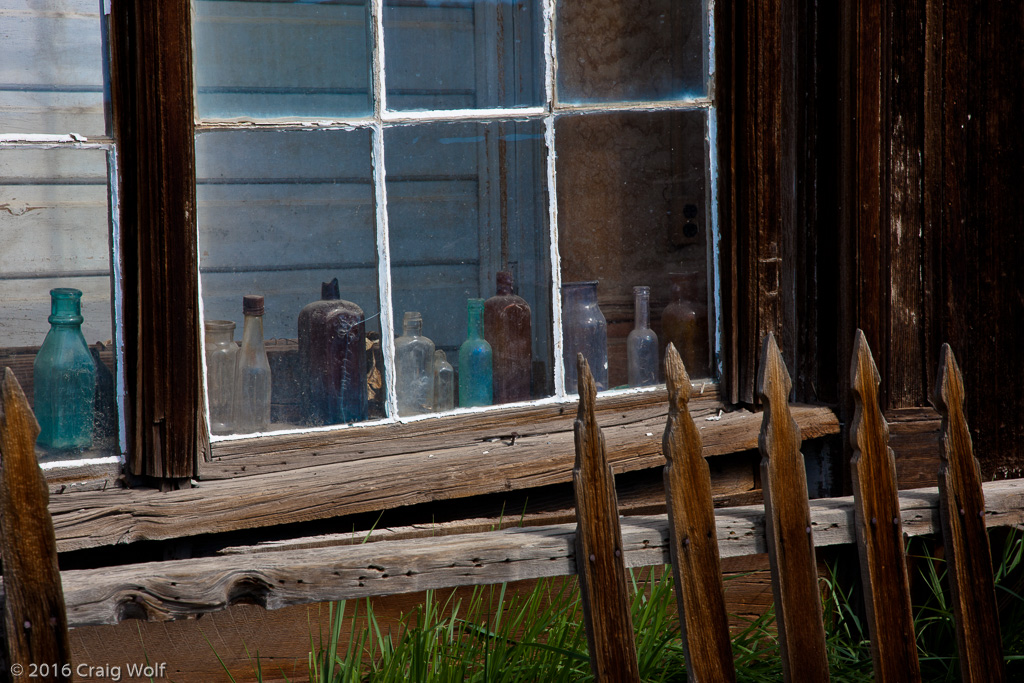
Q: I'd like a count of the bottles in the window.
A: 11